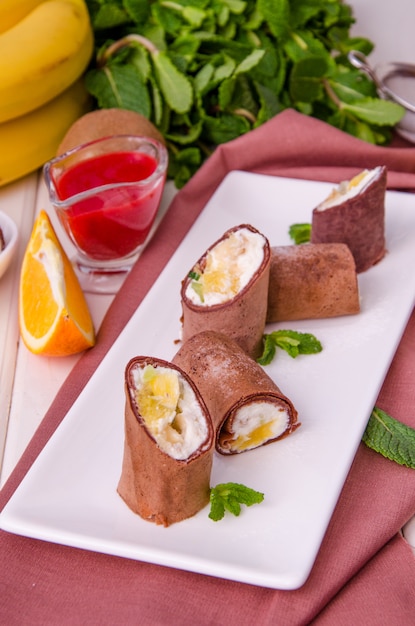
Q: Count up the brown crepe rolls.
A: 5